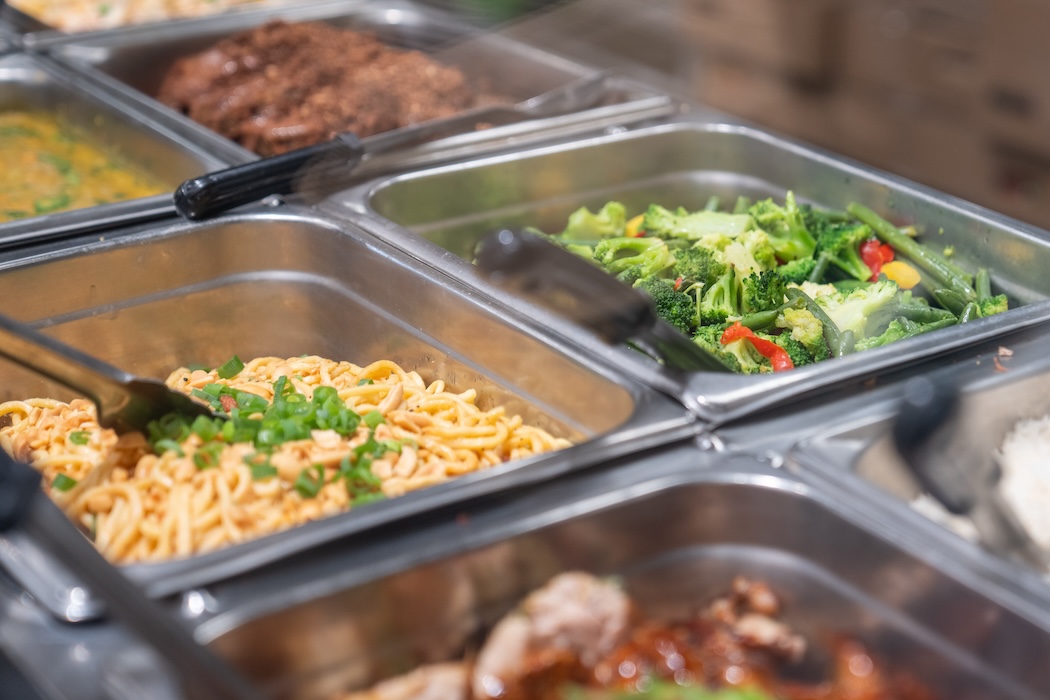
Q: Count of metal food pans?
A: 7